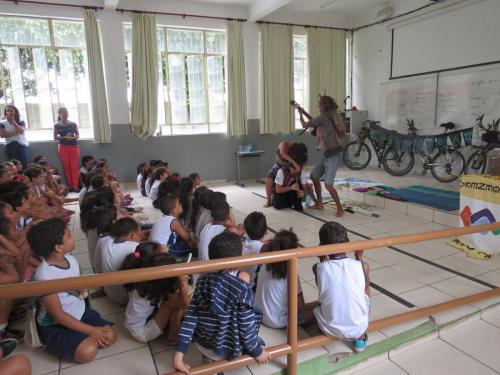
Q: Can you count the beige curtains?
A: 5